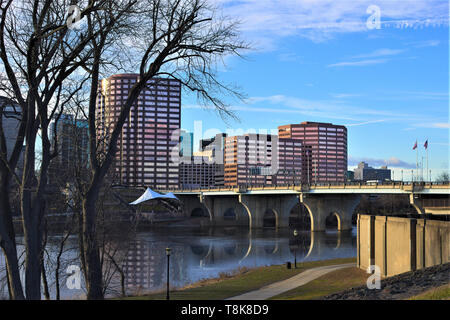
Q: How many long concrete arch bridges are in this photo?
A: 1